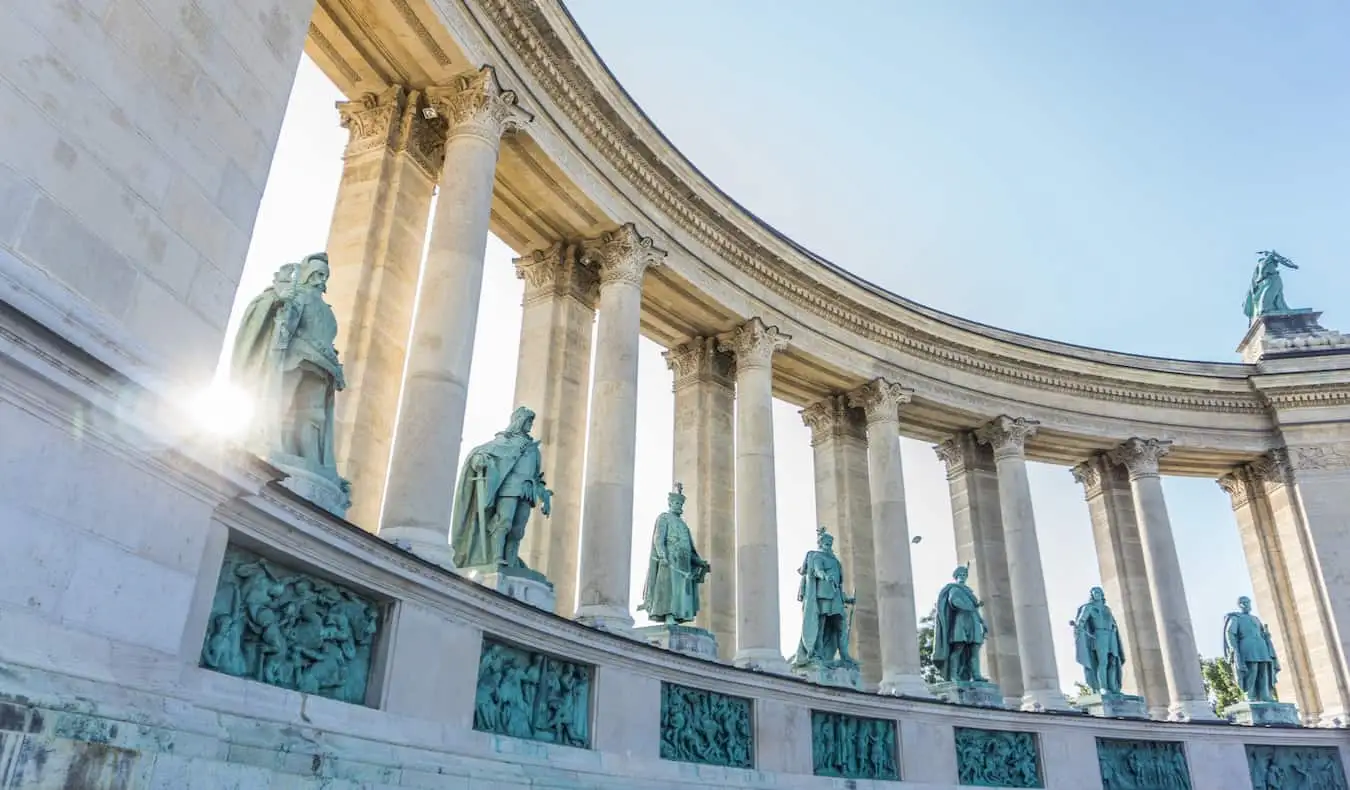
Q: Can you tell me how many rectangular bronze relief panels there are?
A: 7